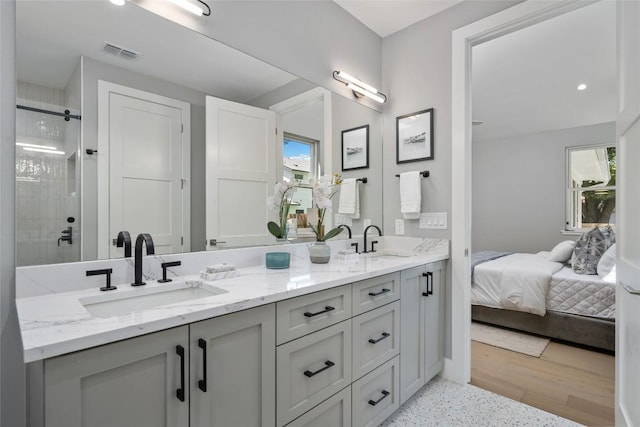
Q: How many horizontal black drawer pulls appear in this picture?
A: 5